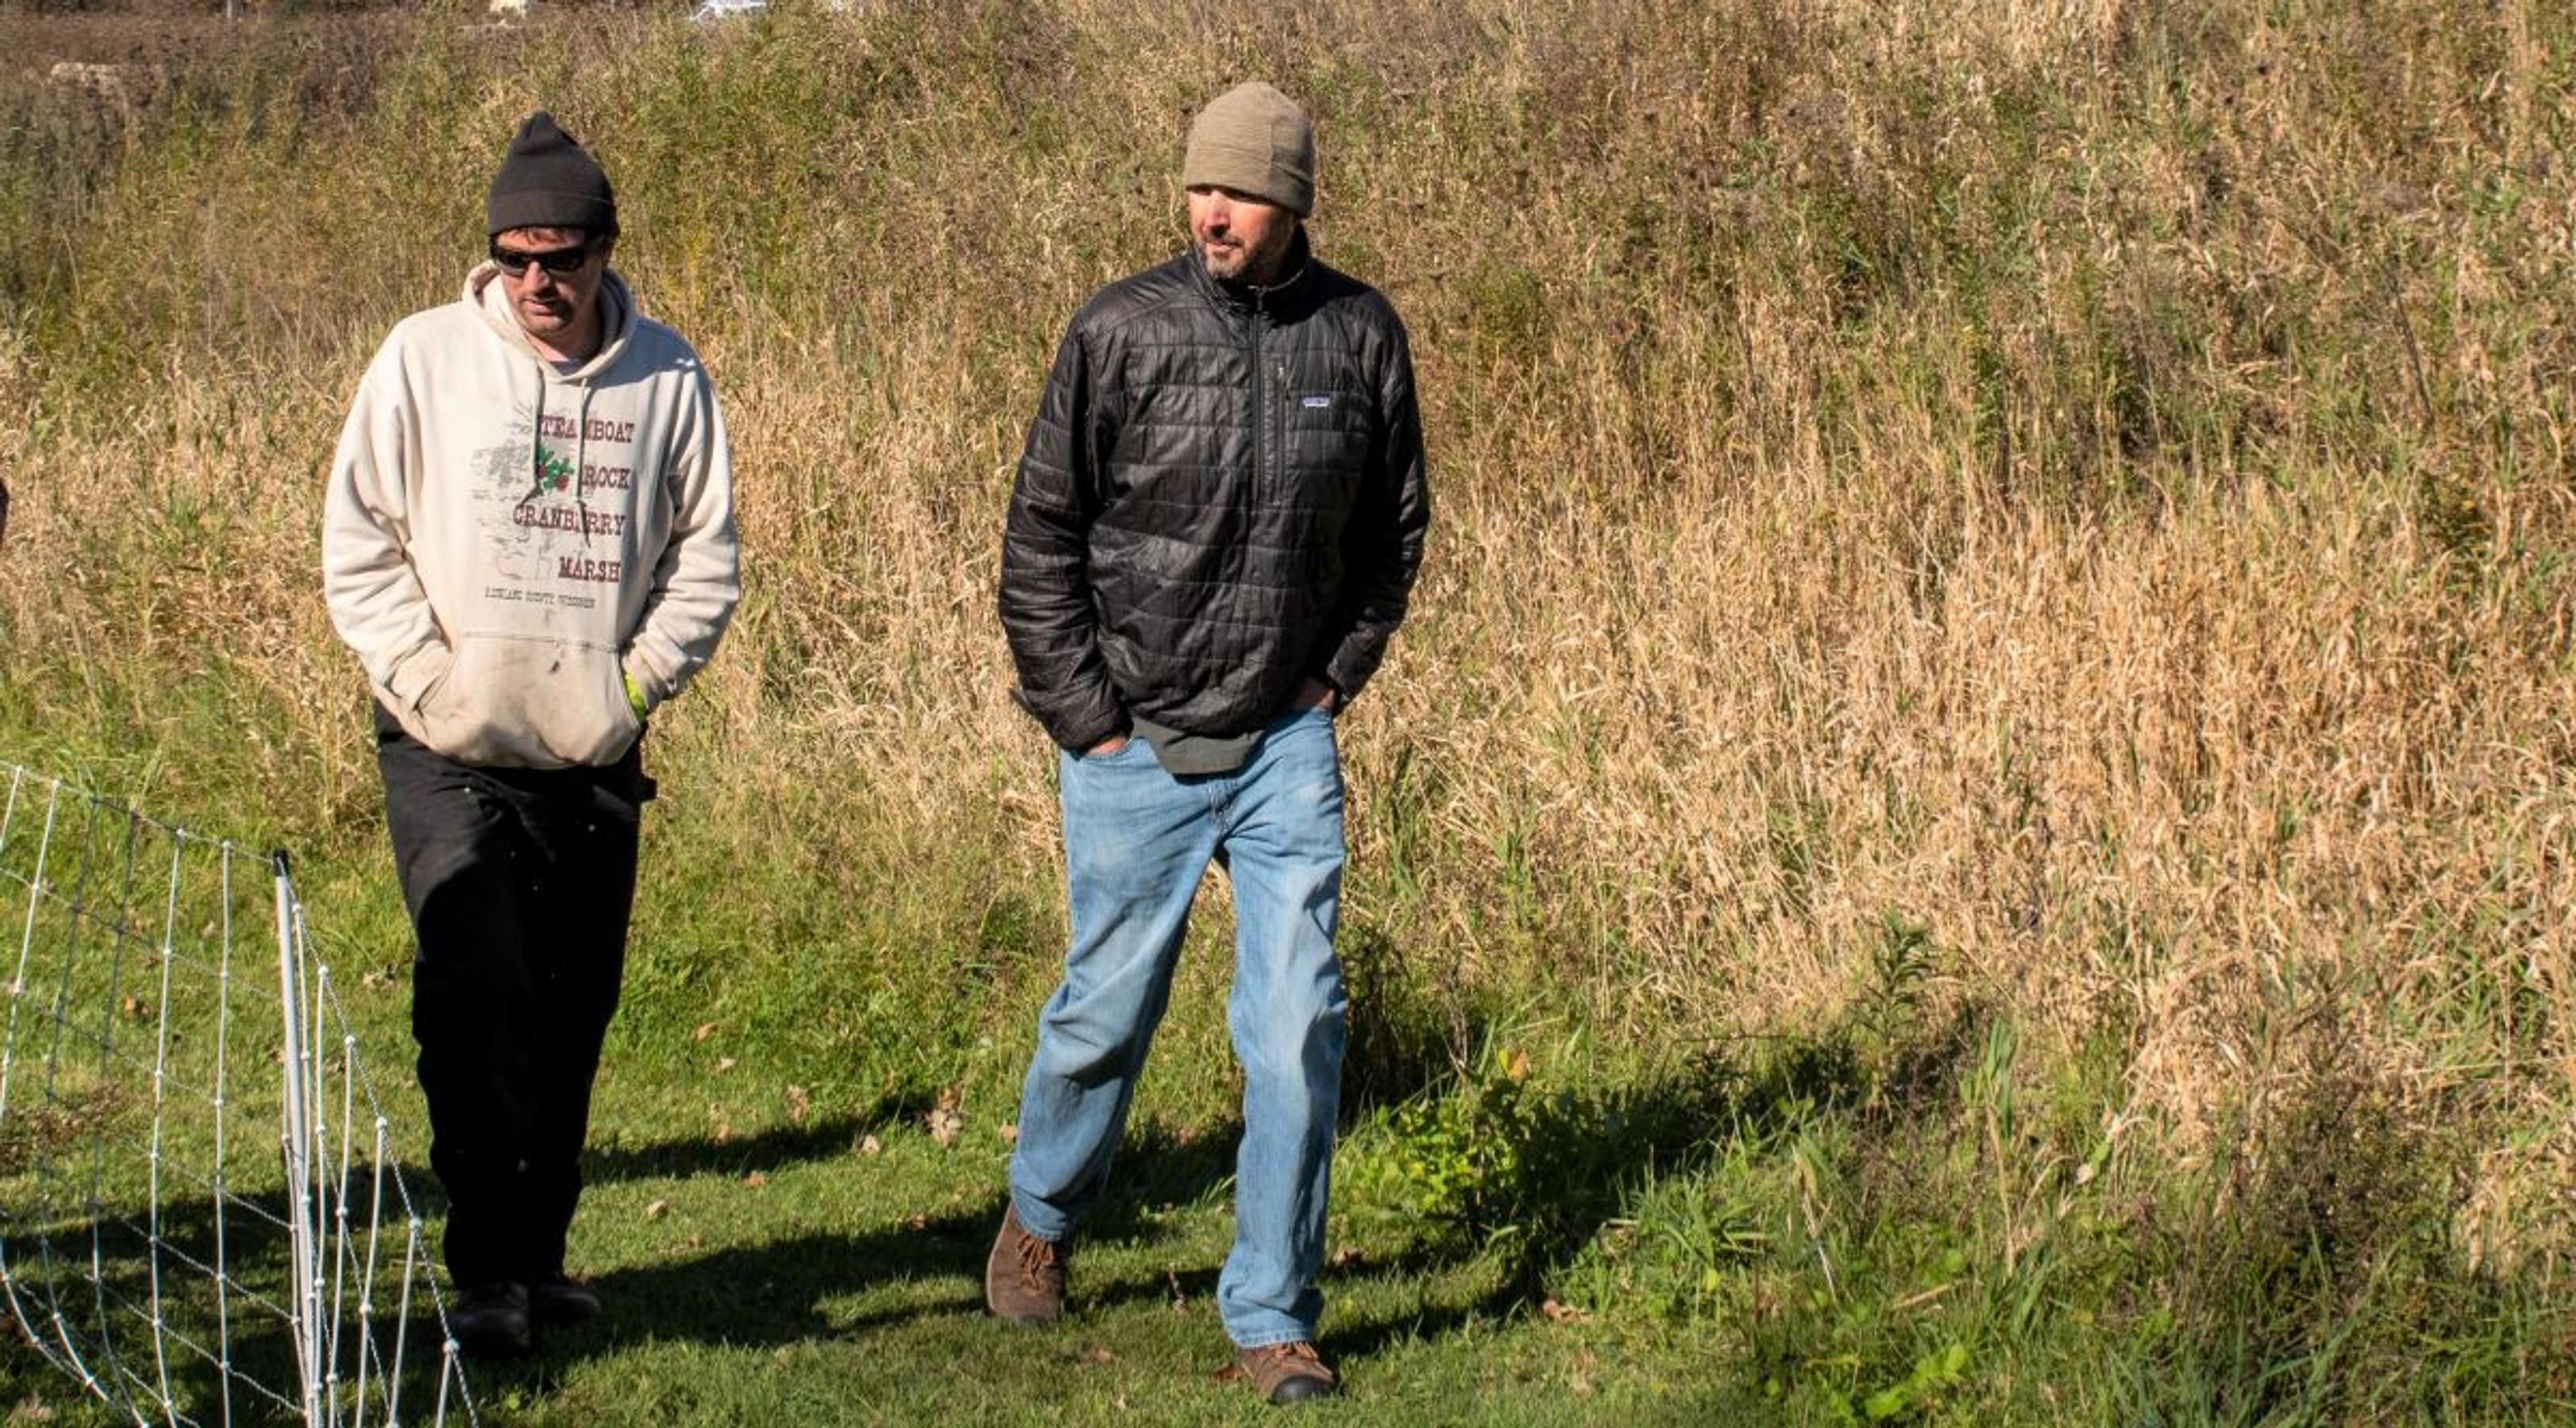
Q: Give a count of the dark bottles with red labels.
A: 0